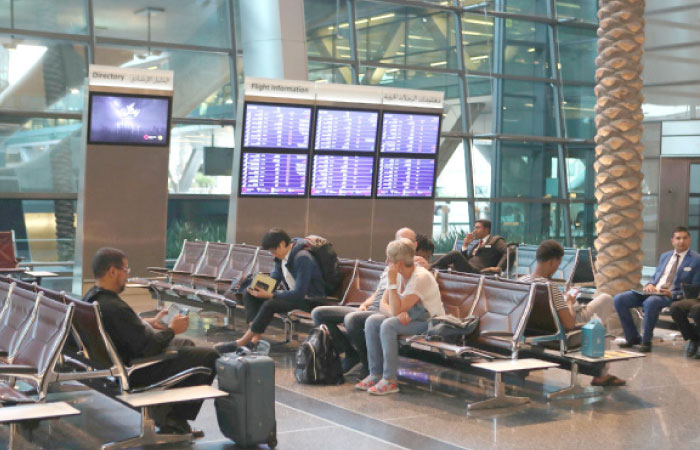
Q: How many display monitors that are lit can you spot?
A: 7